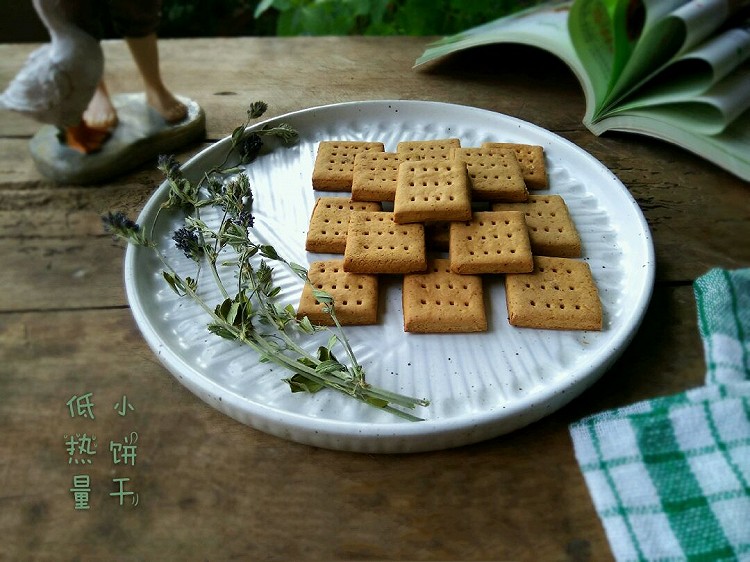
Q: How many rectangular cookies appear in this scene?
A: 14